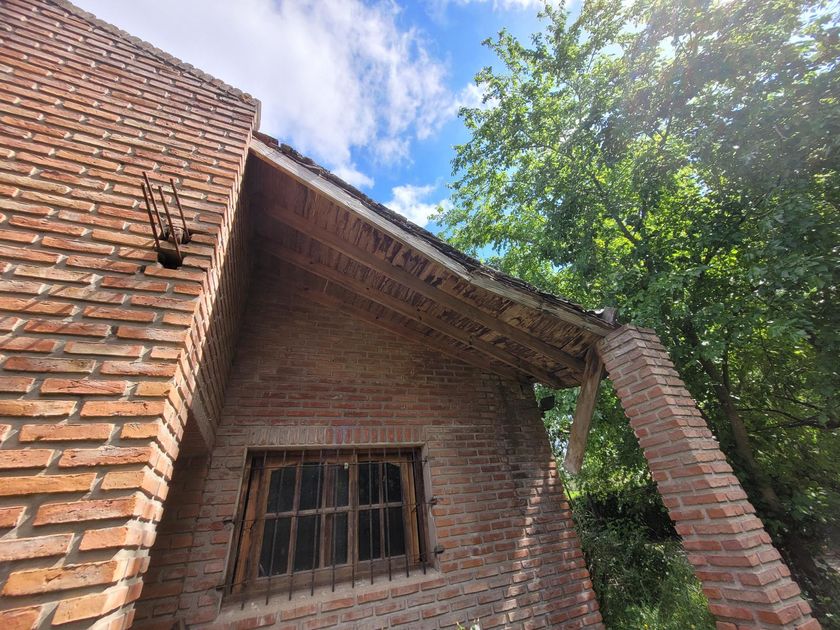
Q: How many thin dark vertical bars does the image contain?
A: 10